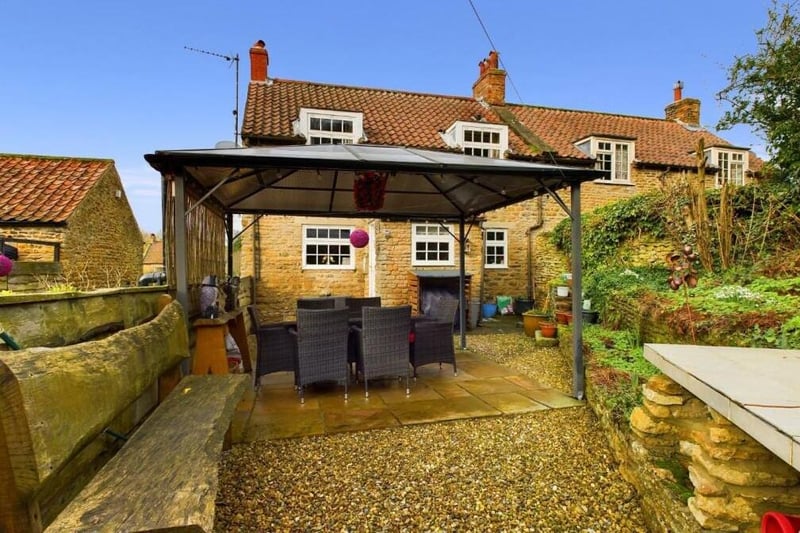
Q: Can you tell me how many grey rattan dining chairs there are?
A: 6